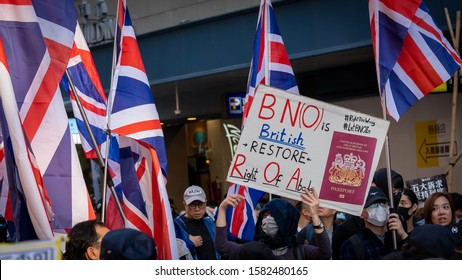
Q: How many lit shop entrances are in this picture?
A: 1